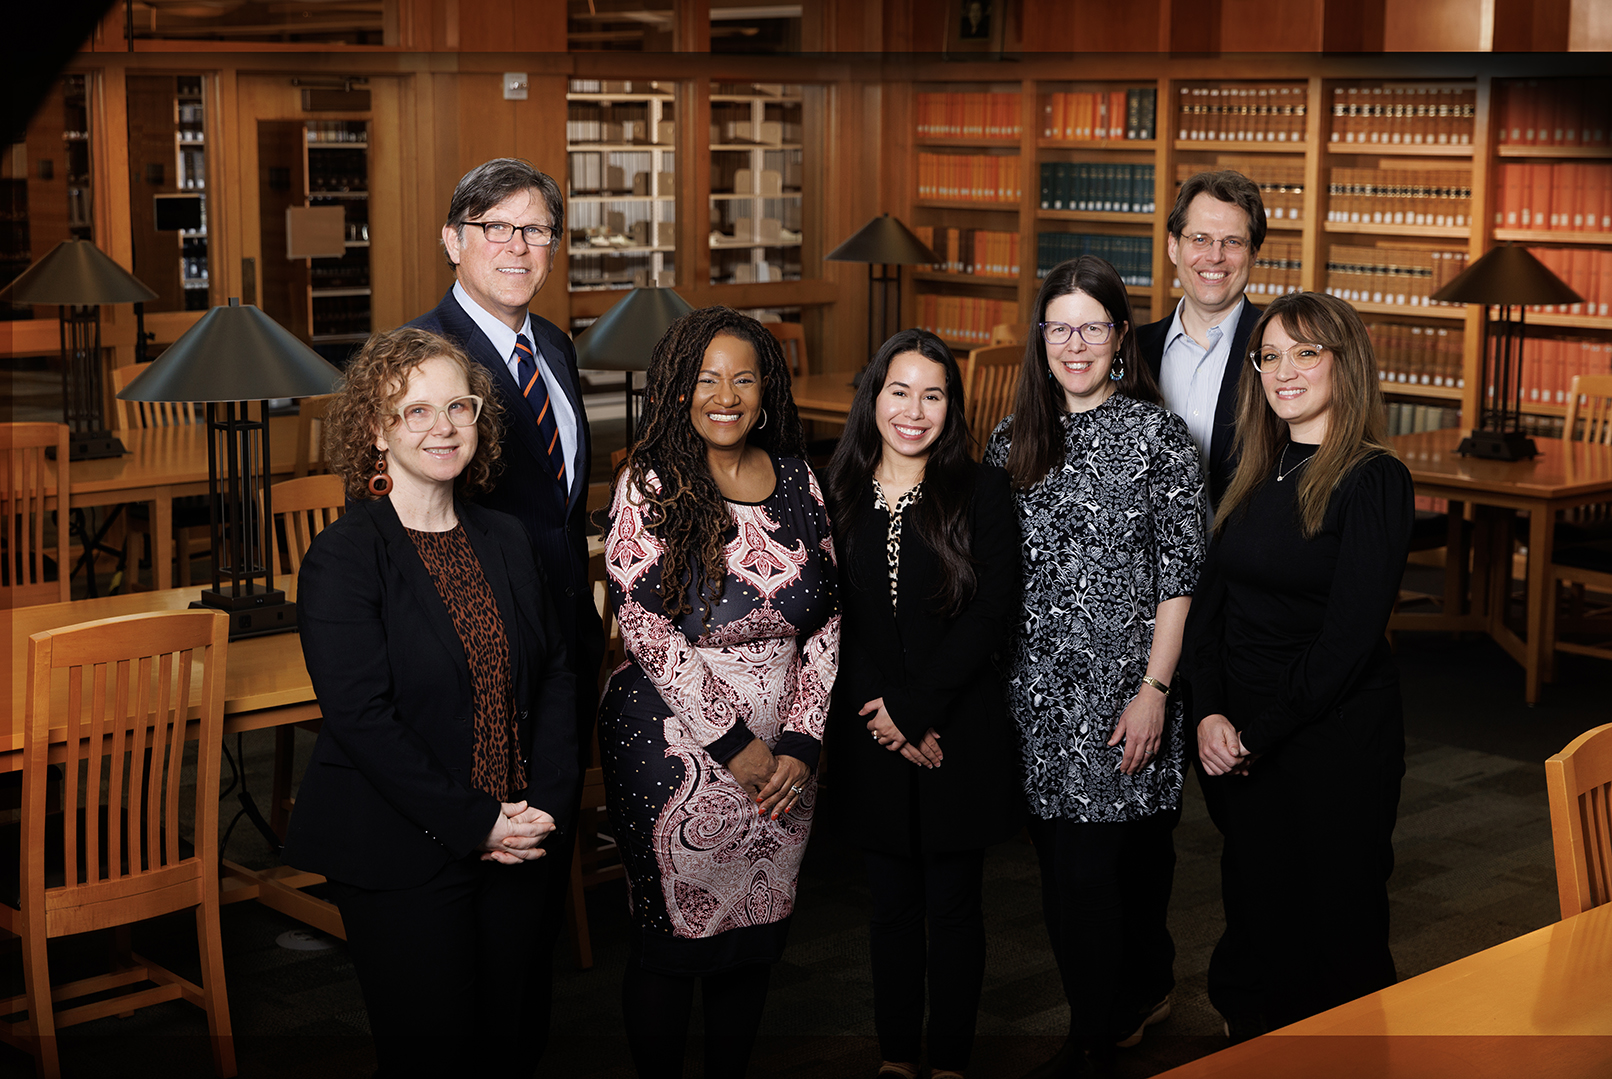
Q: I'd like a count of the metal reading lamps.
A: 5